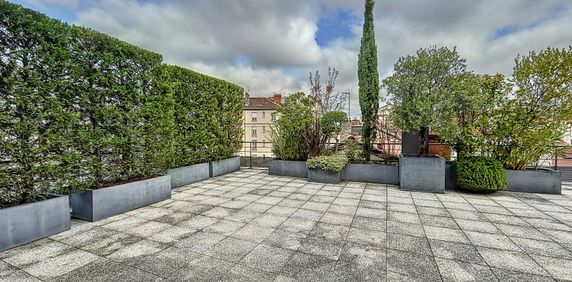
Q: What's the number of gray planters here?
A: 9